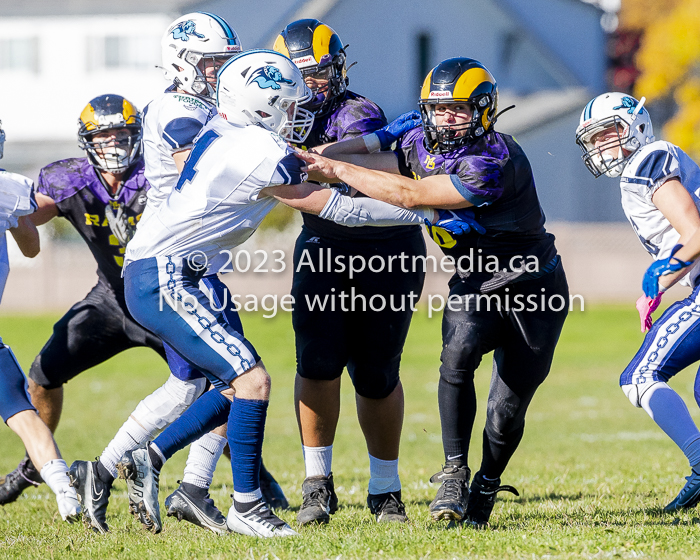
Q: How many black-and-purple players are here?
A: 3